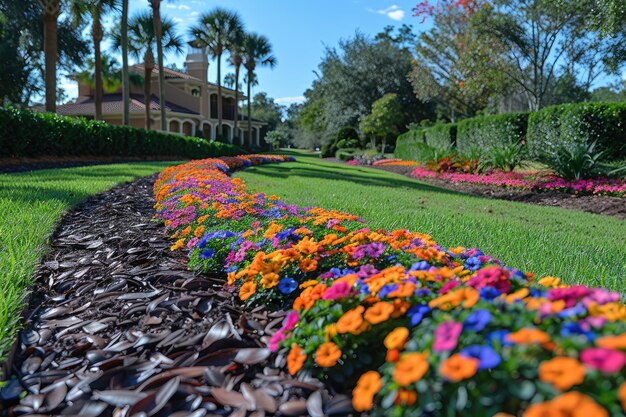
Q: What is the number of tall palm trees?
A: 8